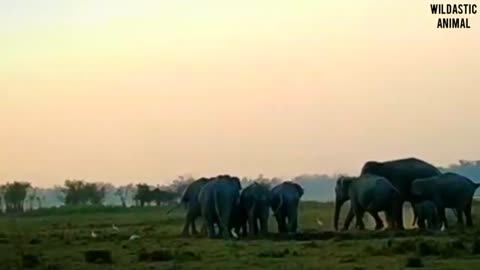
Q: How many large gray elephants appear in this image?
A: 7